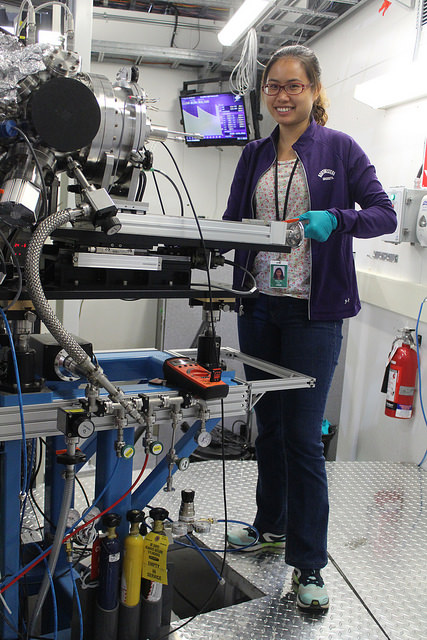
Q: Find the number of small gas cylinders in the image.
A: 3